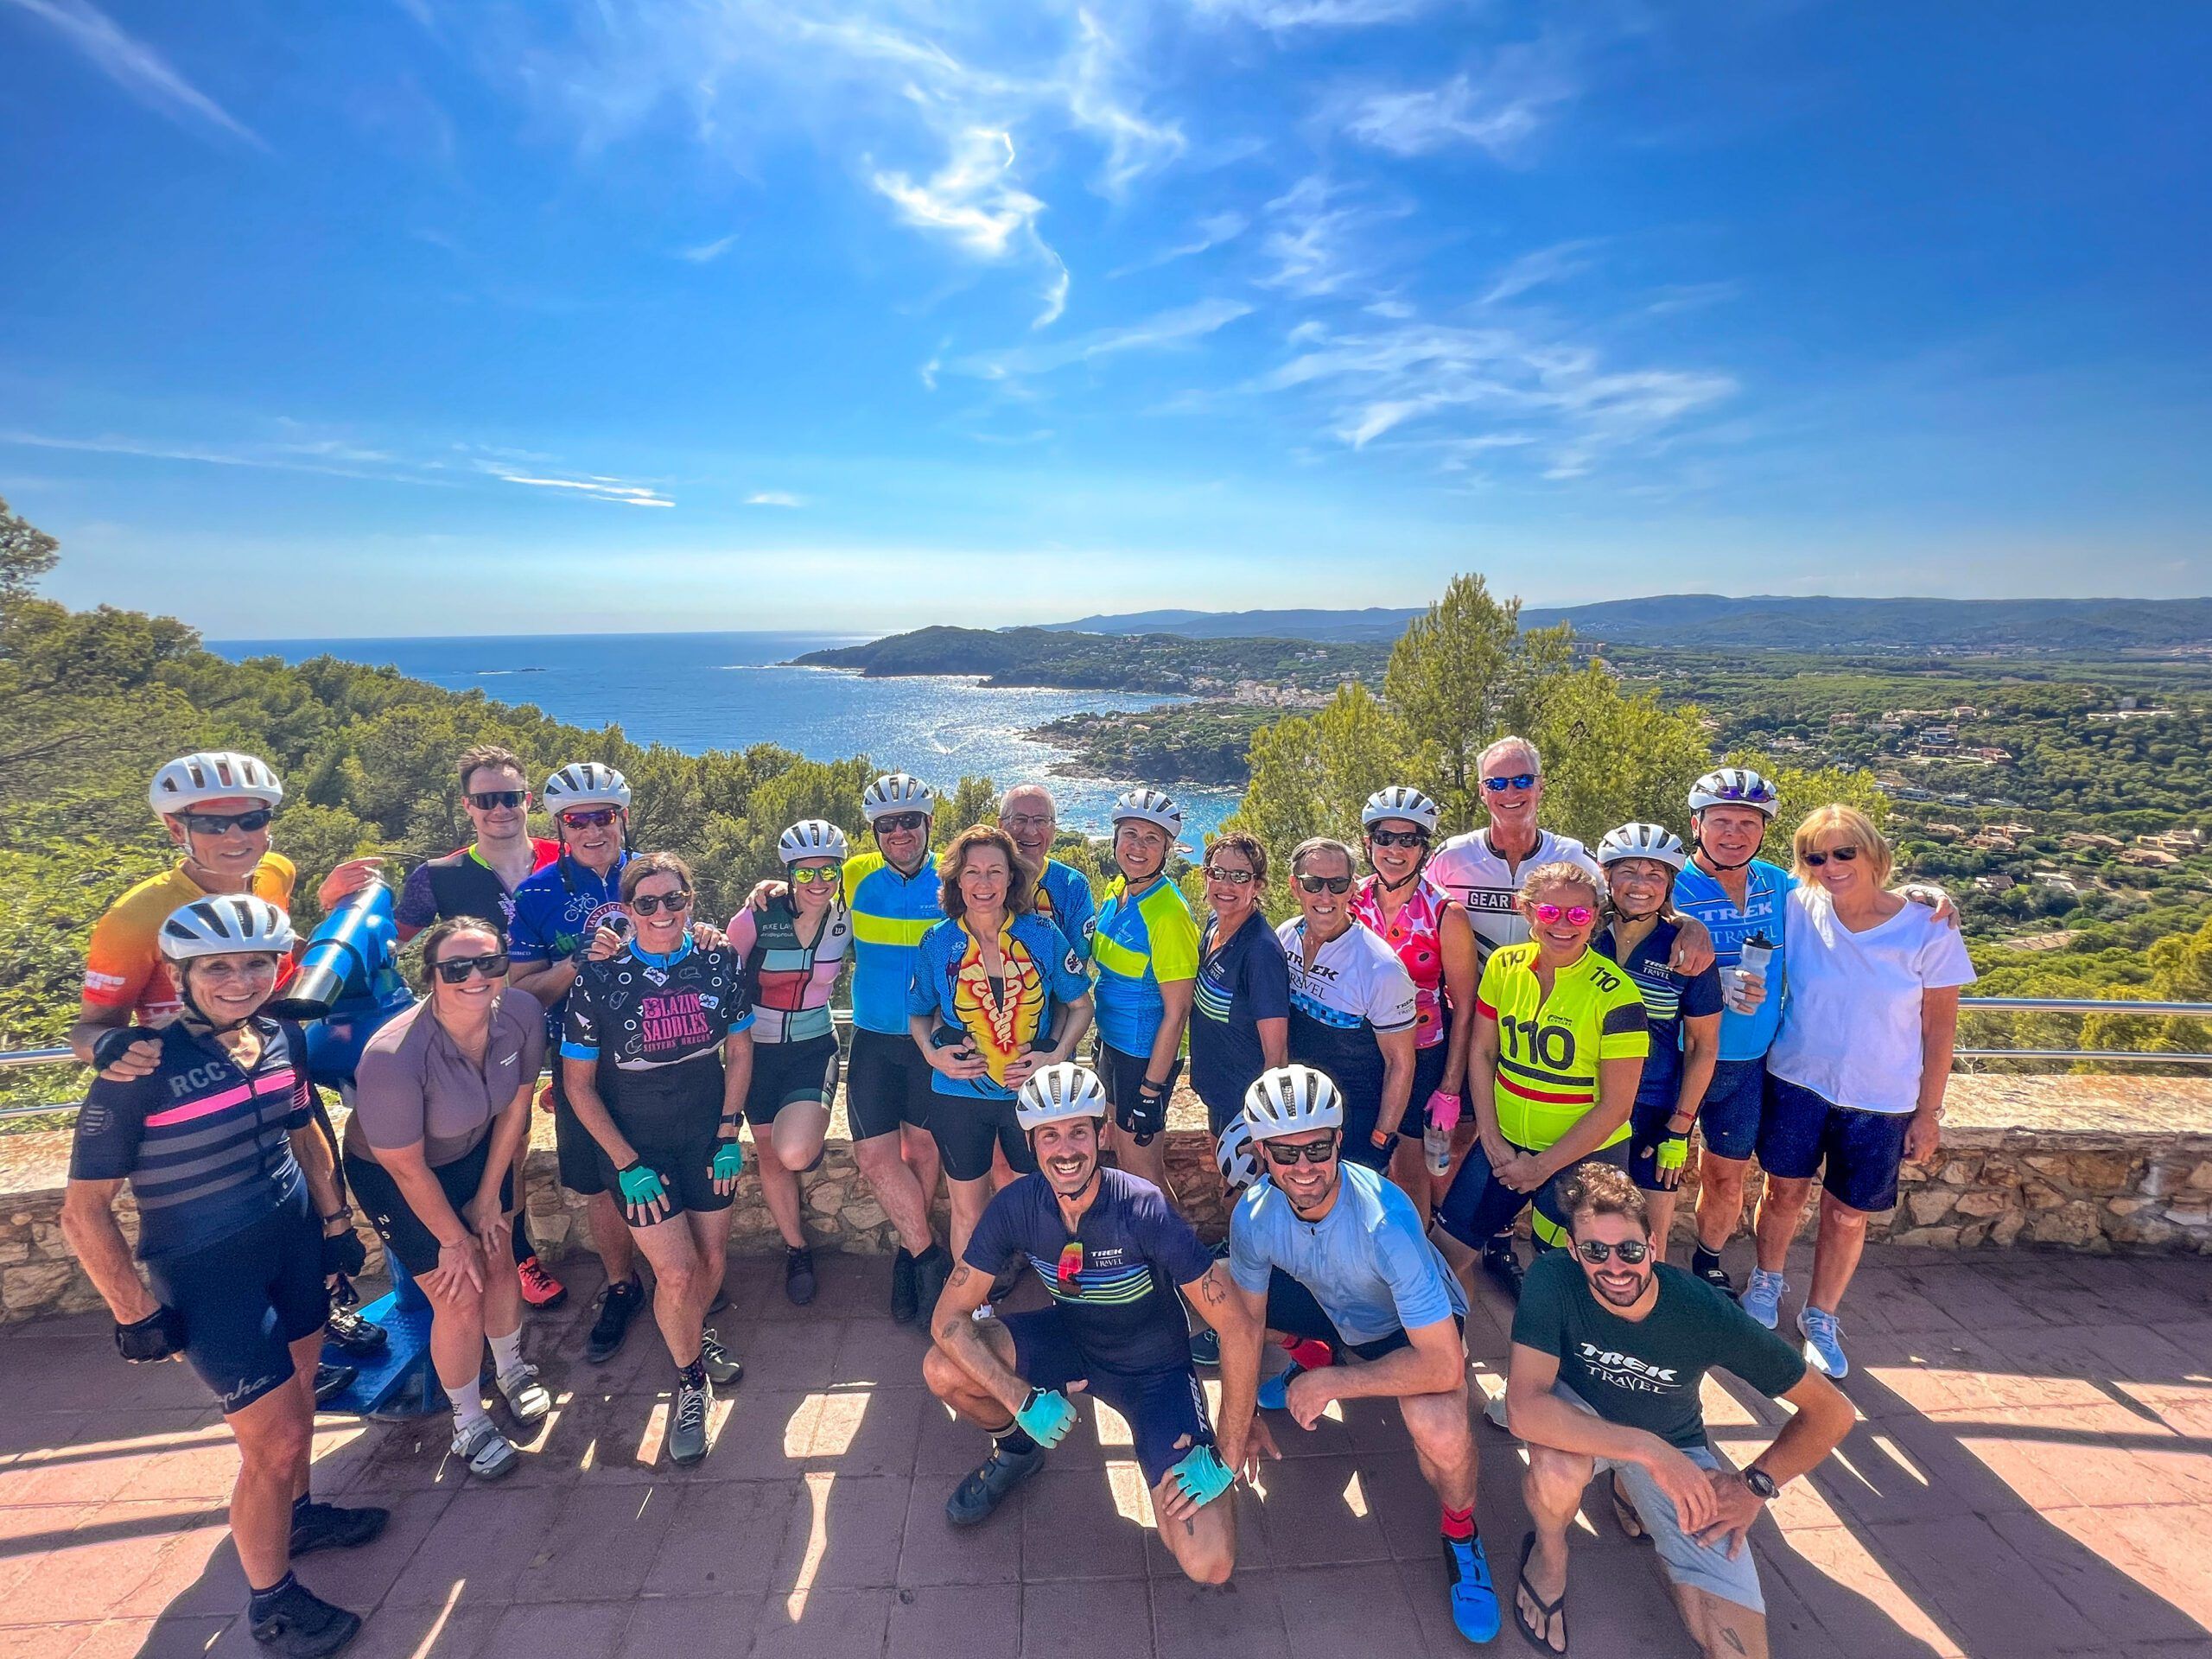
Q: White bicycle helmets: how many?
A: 12